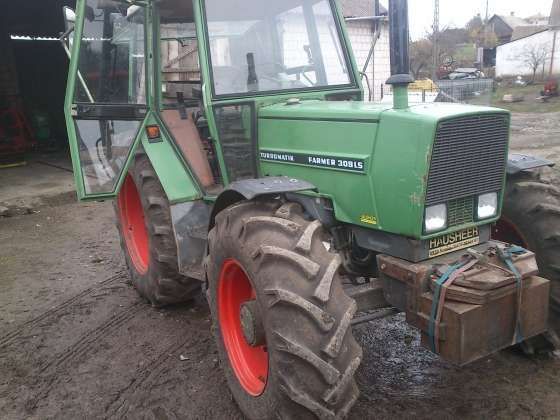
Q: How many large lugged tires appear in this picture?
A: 3